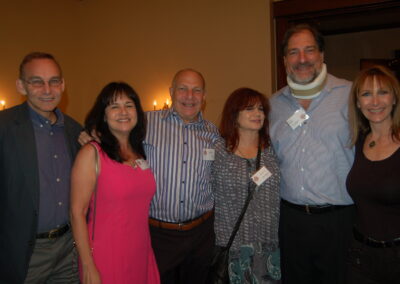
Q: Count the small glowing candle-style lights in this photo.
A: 3